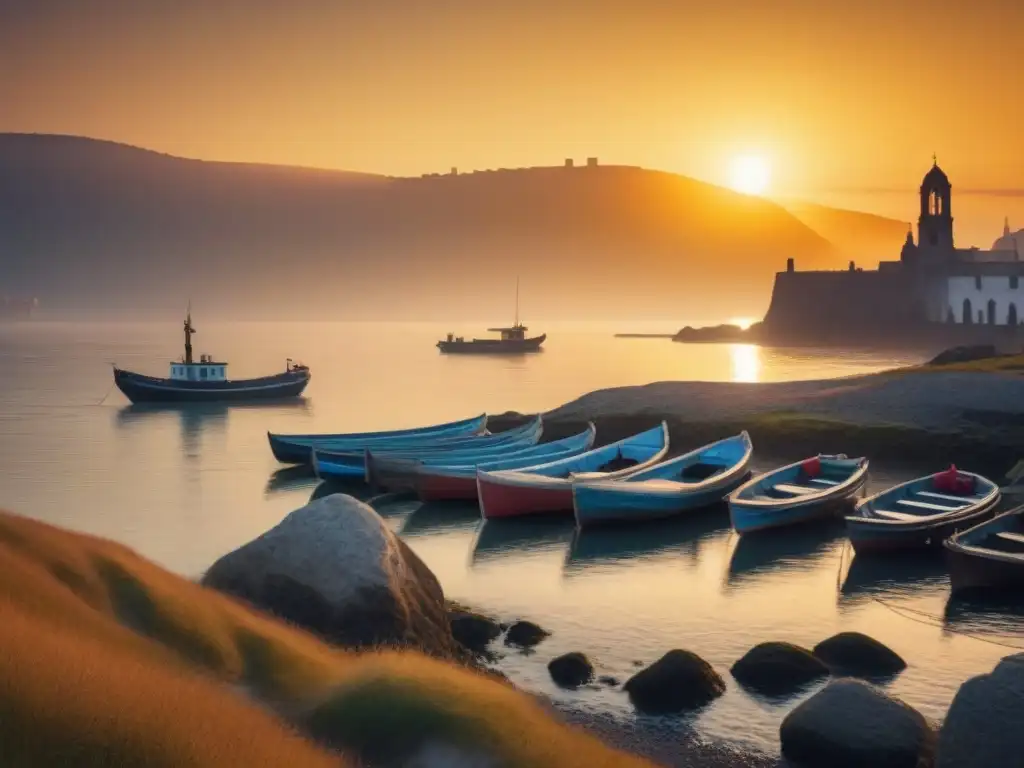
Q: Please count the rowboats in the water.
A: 8